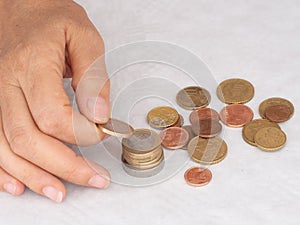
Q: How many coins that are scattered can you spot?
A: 15